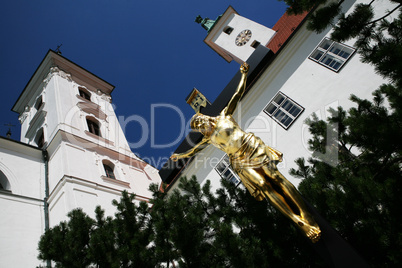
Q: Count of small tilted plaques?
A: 1